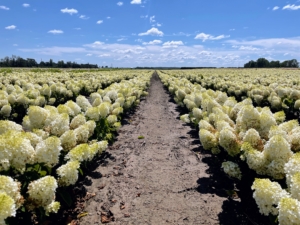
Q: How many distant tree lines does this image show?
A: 2